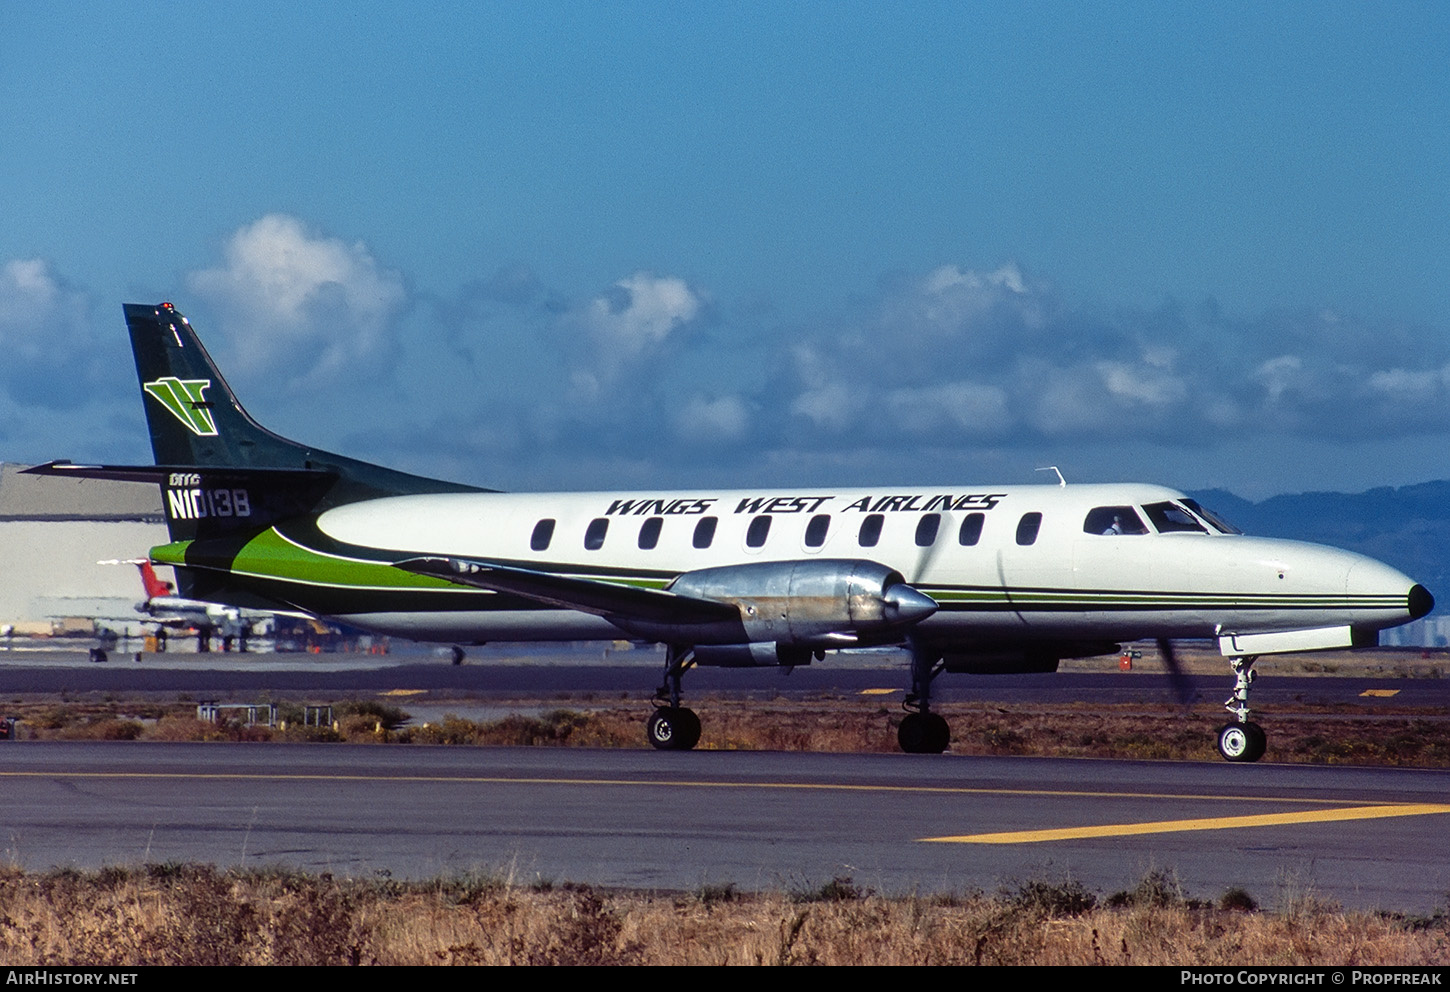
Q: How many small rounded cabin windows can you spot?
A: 10